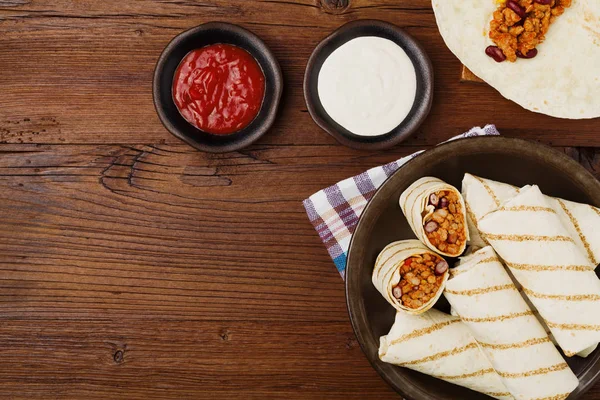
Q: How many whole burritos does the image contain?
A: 4